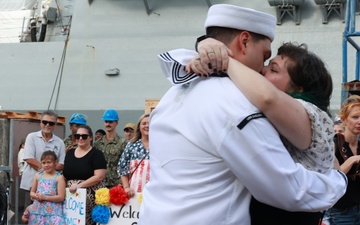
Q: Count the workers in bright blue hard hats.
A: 2